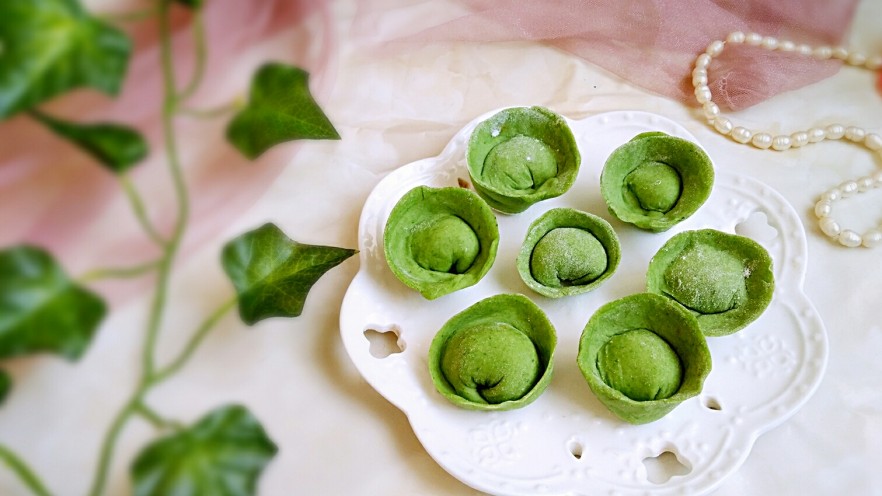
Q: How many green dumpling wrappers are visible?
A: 7